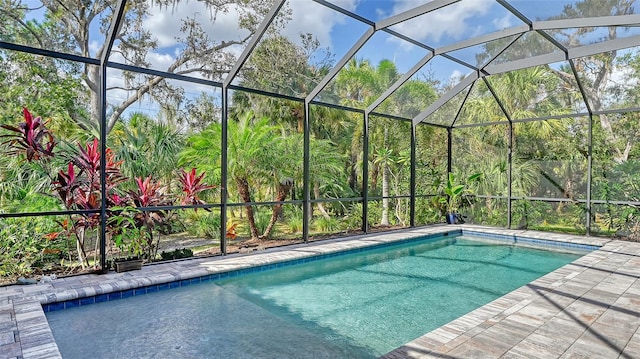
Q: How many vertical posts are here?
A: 8